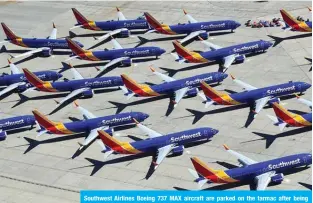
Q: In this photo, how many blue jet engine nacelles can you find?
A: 13